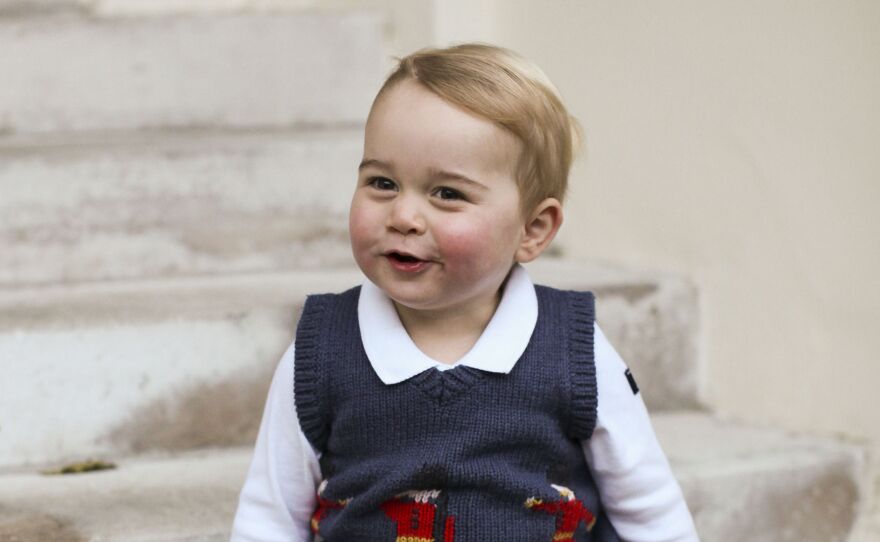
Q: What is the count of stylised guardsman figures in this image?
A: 3